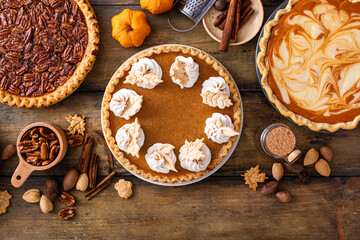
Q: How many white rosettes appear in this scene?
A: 8